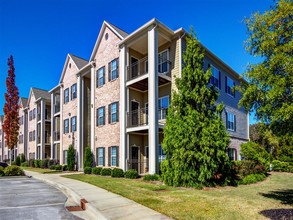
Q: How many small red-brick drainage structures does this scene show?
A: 1